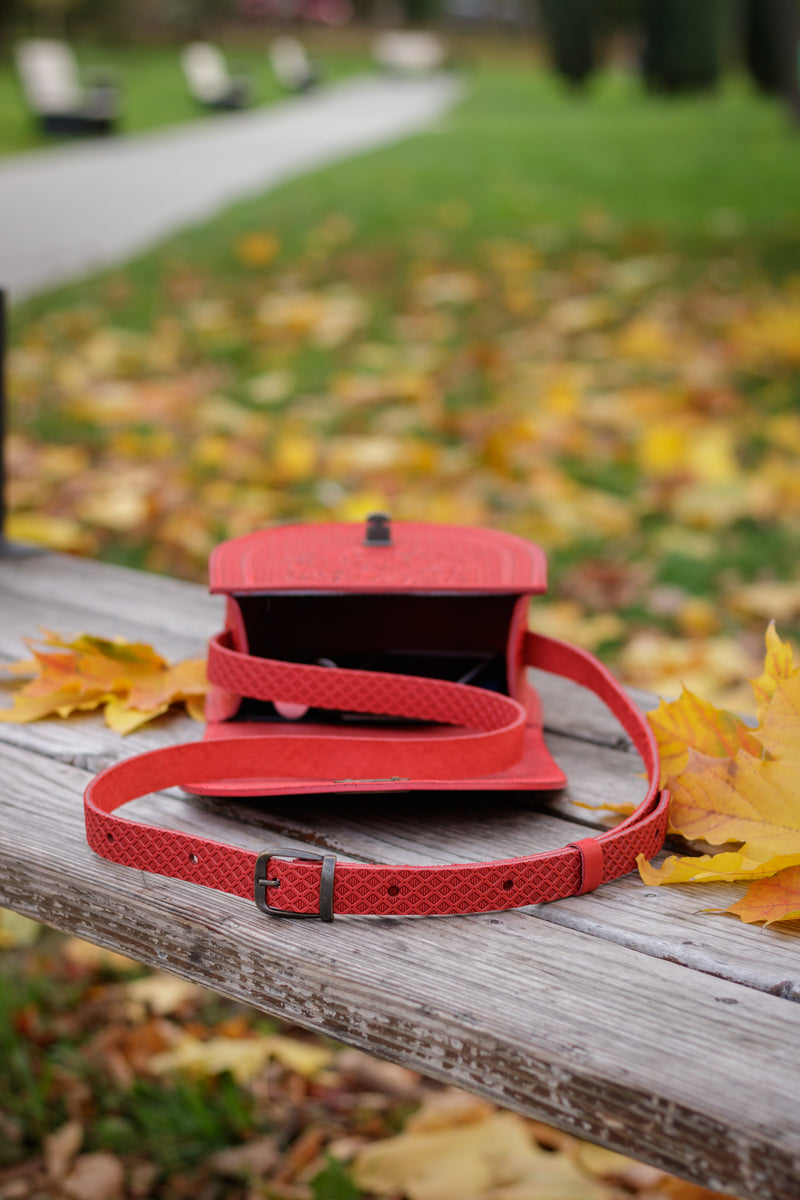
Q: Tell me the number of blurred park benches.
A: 4